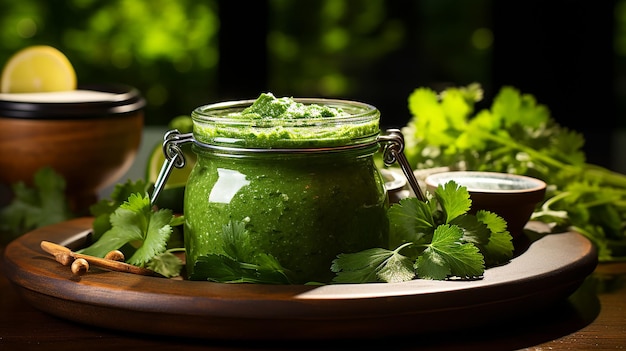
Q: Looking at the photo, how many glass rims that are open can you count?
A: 1